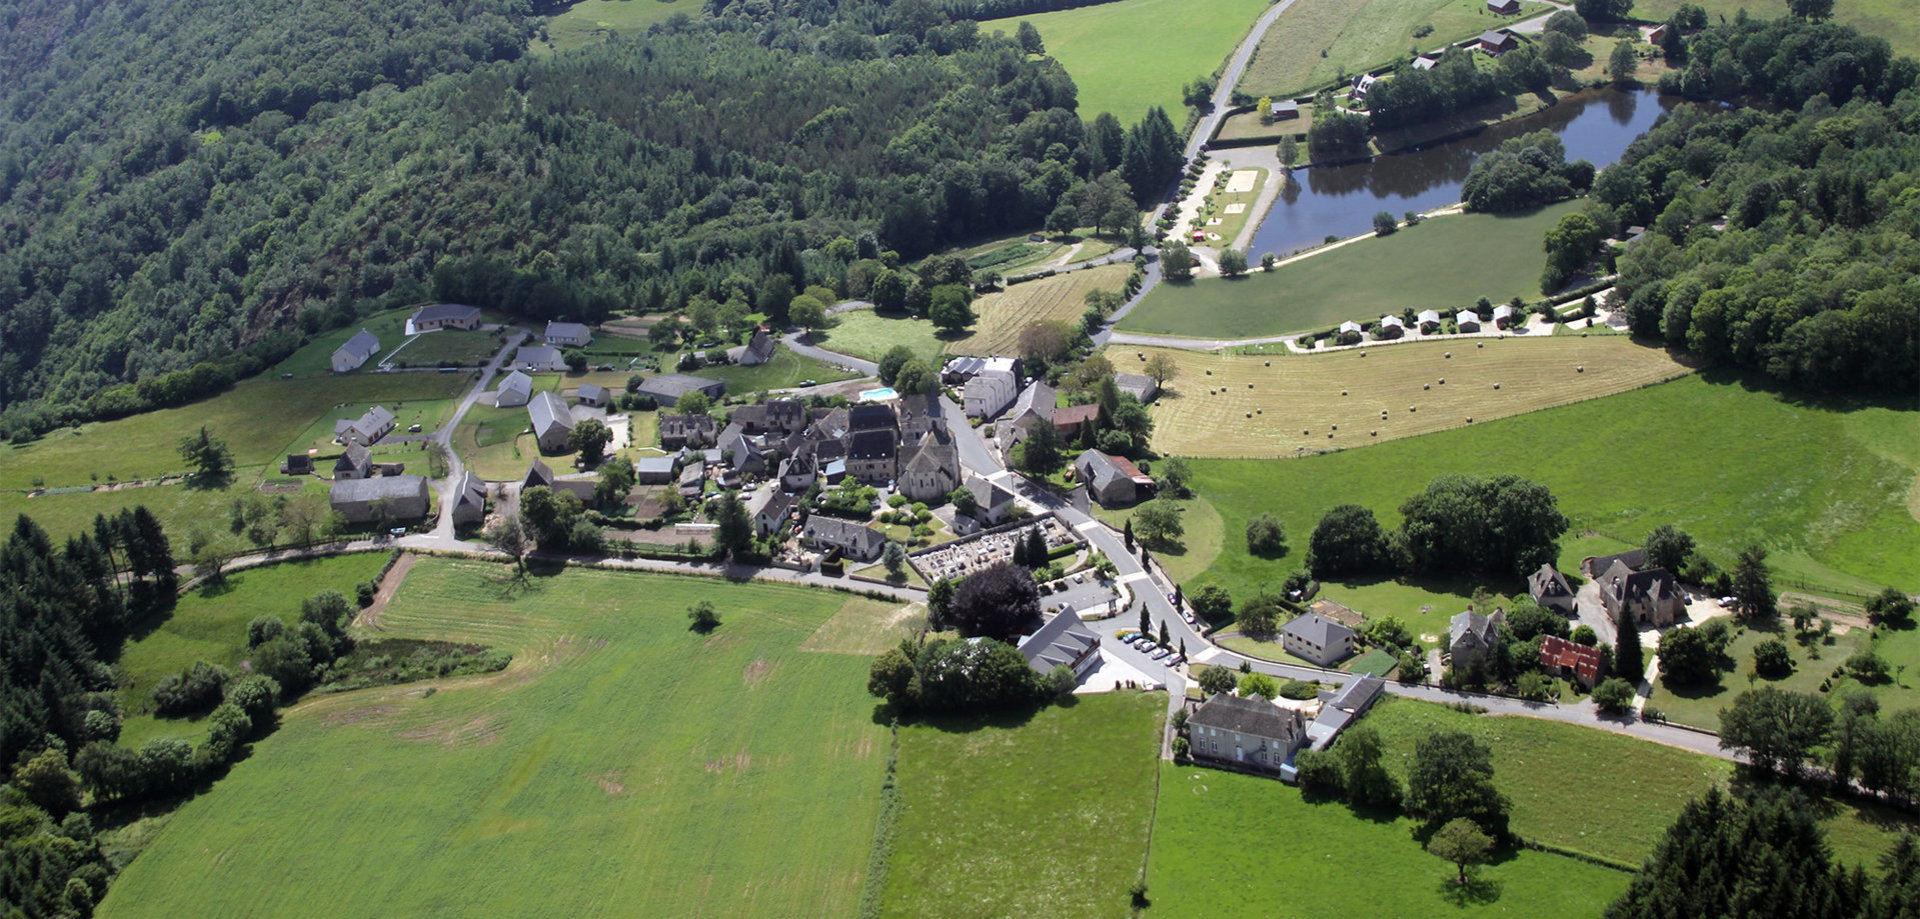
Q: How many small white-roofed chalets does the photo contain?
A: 5